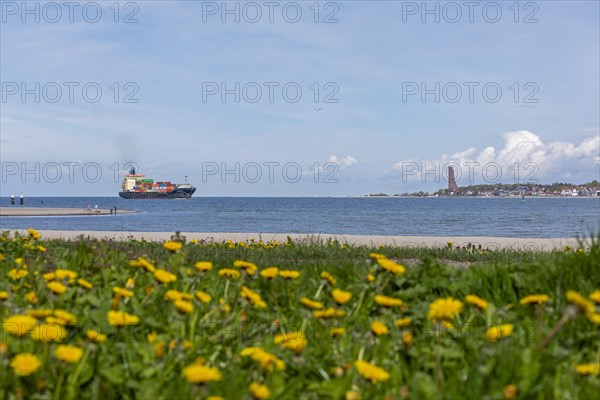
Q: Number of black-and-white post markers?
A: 2